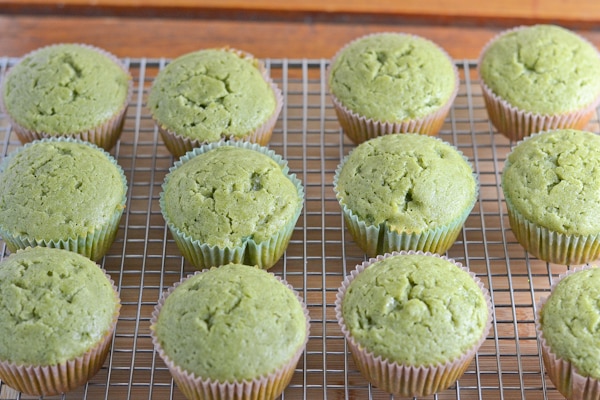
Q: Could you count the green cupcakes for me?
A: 12